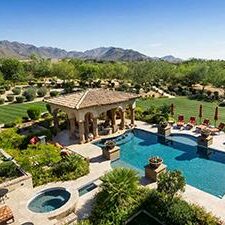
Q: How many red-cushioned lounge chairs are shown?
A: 4